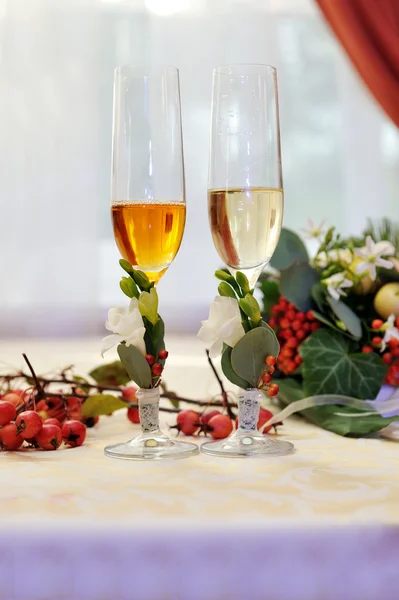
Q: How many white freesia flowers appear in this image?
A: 2